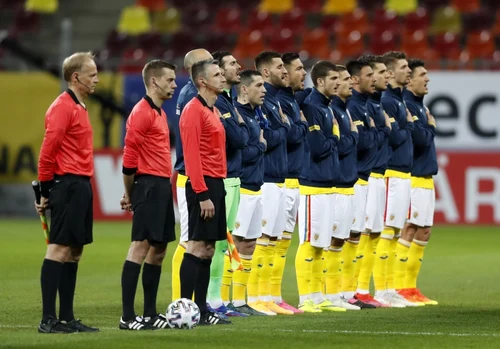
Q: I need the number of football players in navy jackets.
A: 11